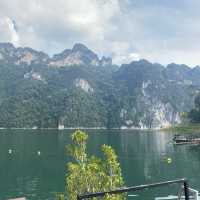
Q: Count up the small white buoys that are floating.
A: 3